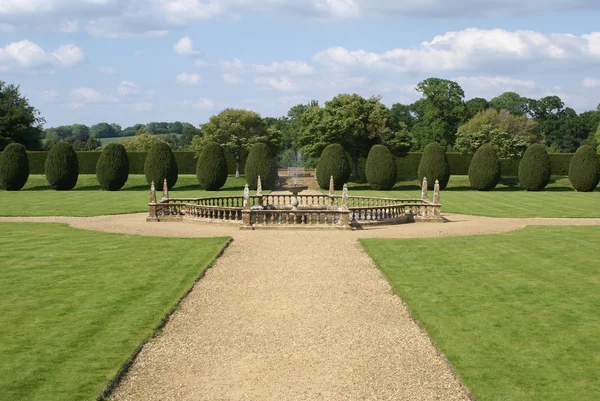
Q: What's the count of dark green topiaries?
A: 12